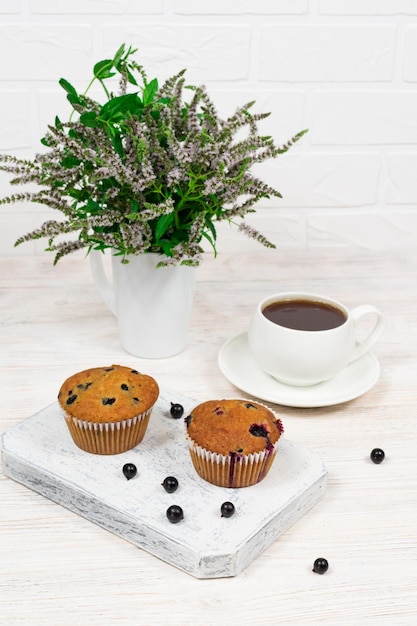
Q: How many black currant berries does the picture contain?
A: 7